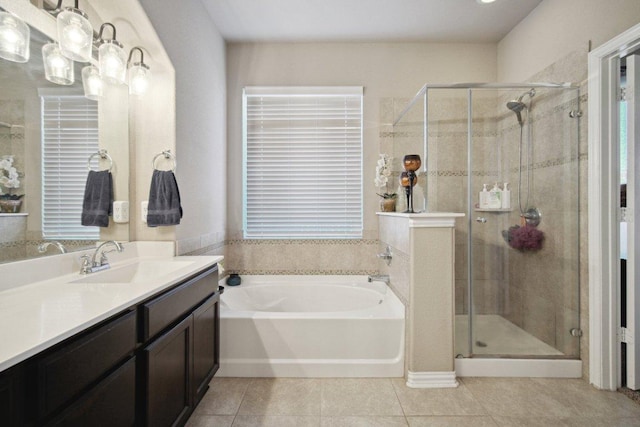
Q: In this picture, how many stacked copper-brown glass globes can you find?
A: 2